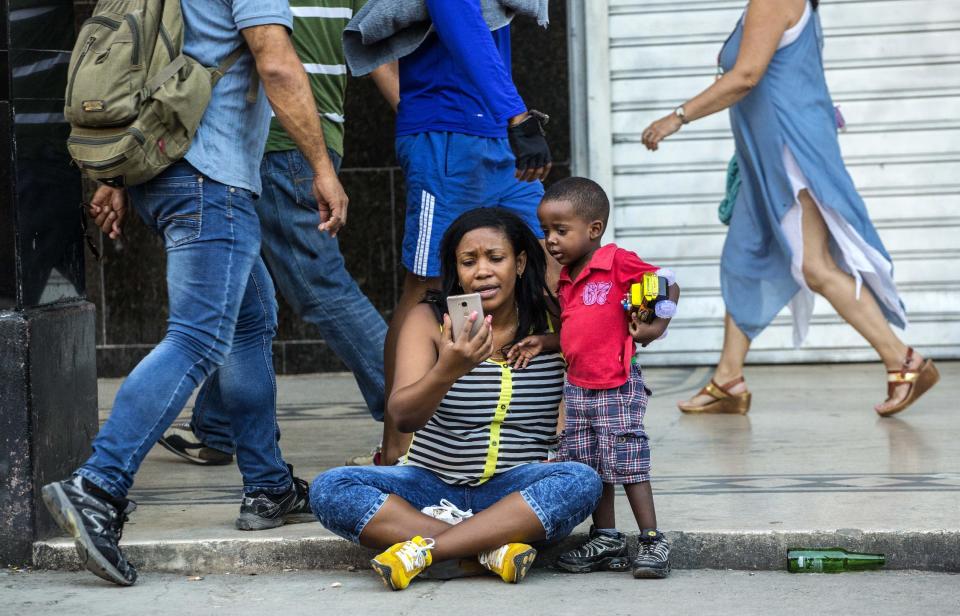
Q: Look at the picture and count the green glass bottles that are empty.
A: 1